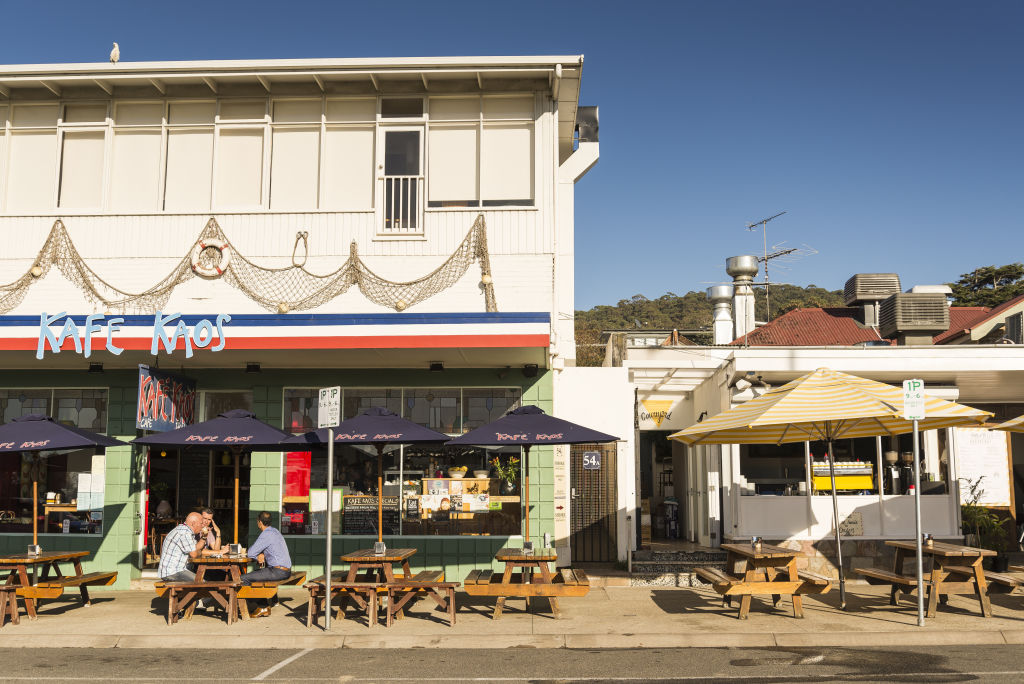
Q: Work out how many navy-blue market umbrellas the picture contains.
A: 4